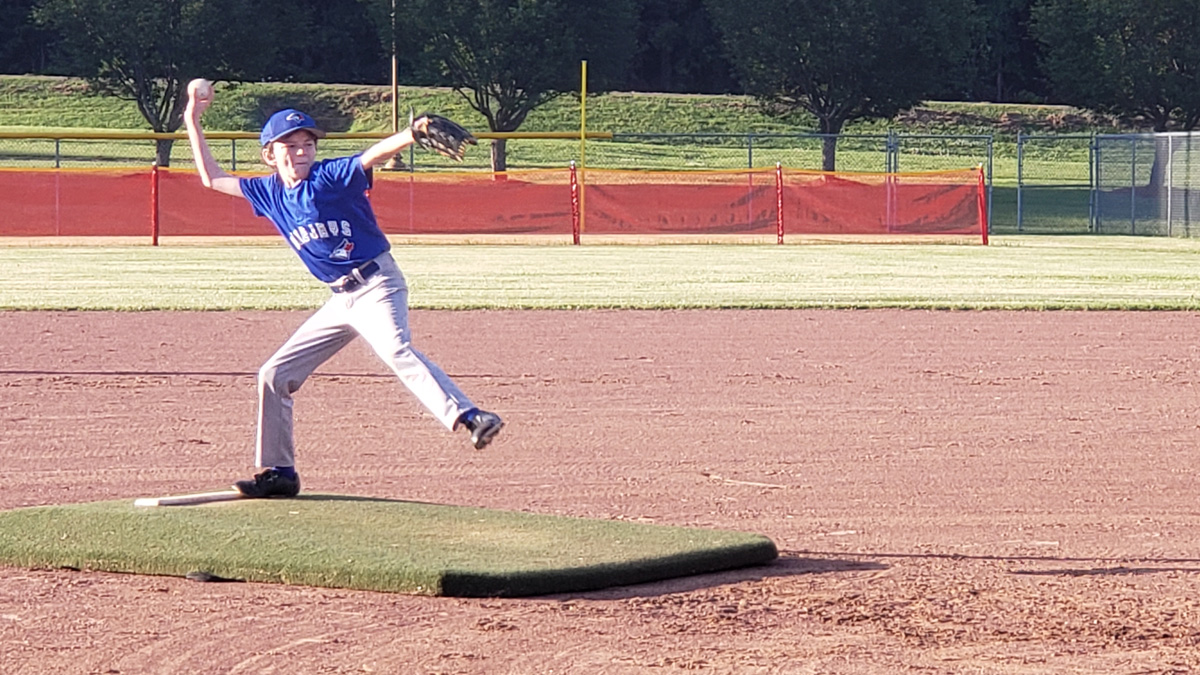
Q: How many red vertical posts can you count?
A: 4